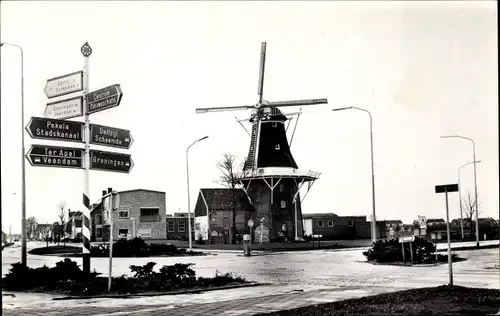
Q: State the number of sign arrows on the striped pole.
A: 7